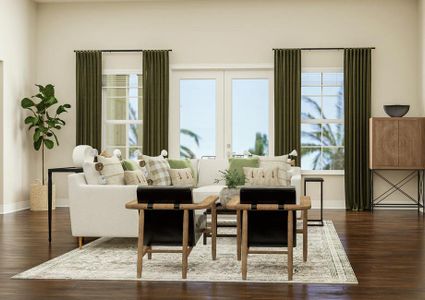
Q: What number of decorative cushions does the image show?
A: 9